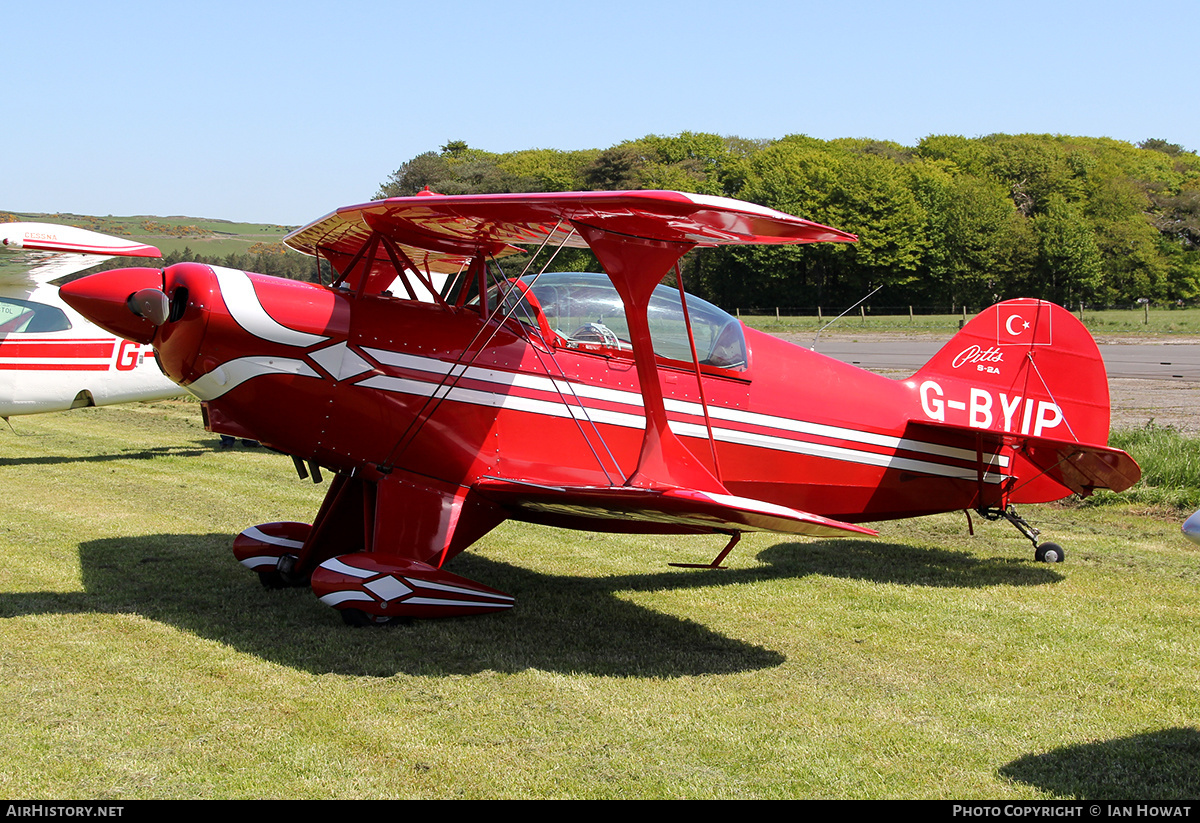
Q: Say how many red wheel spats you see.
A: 2